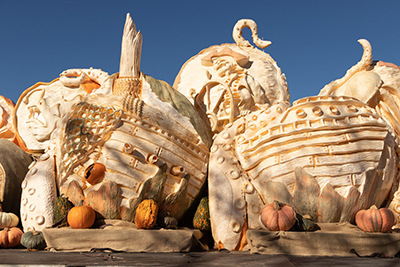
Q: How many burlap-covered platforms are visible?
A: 2